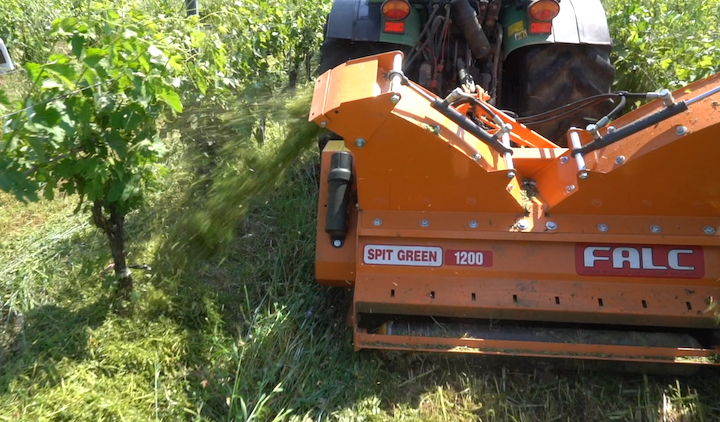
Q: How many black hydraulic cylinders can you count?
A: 2